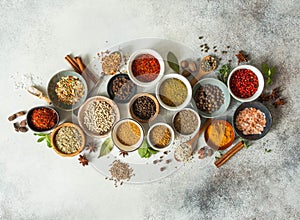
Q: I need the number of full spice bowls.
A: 15